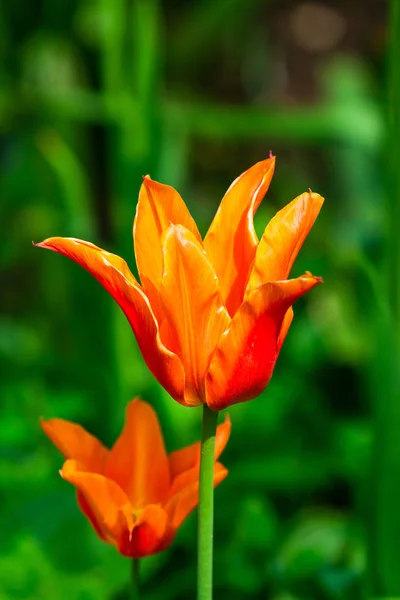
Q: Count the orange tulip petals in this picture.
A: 12